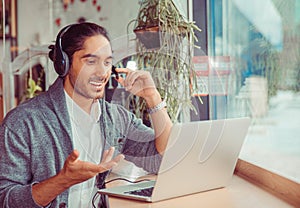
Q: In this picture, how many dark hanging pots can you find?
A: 1